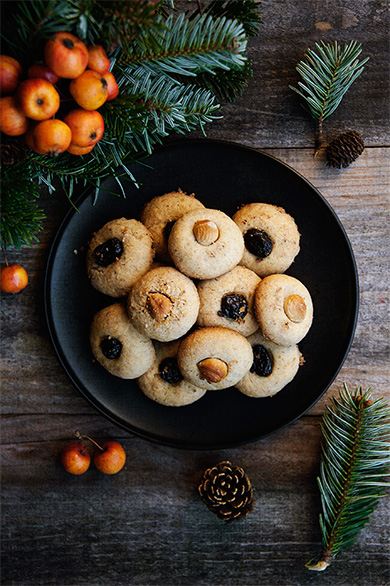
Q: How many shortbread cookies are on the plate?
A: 11